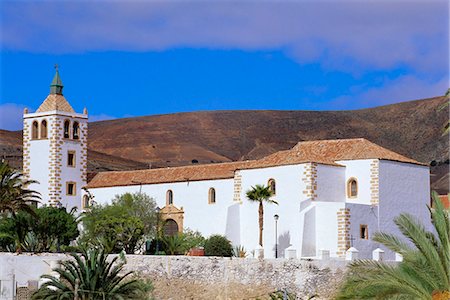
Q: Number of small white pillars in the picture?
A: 6